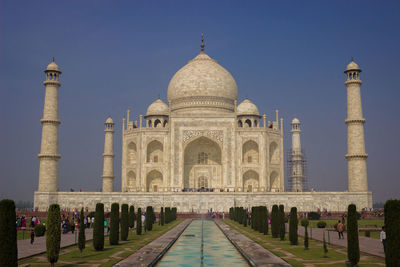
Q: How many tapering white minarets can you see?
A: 4